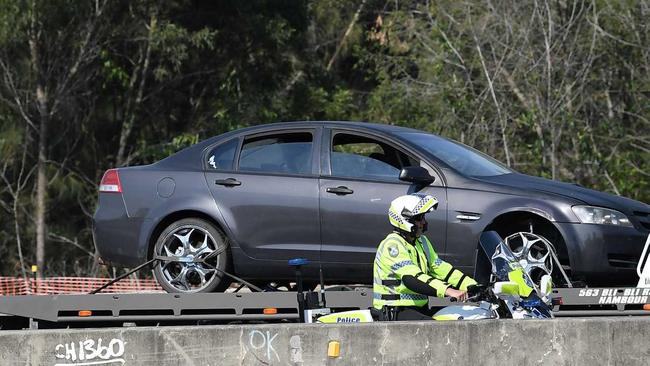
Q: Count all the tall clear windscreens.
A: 1